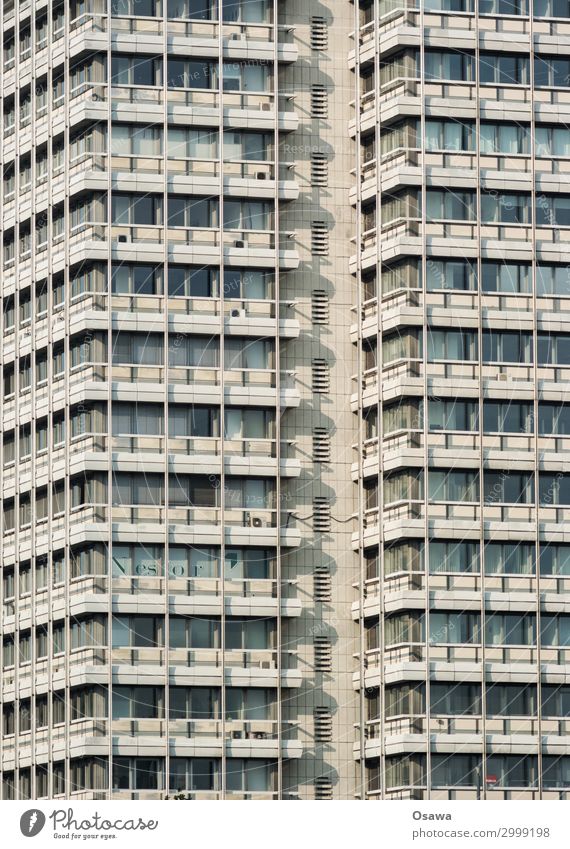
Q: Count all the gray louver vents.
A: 12